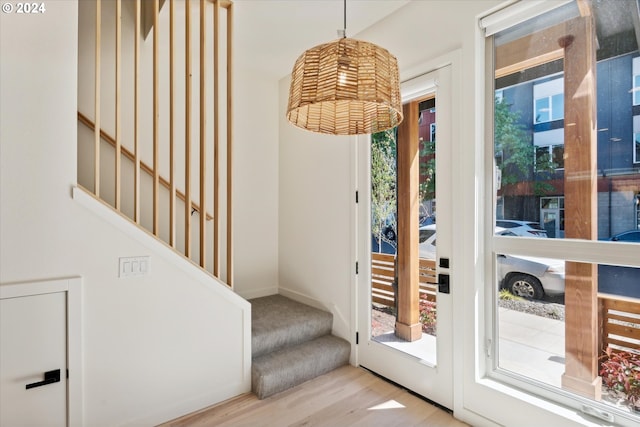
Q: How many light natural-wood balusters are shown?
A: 9